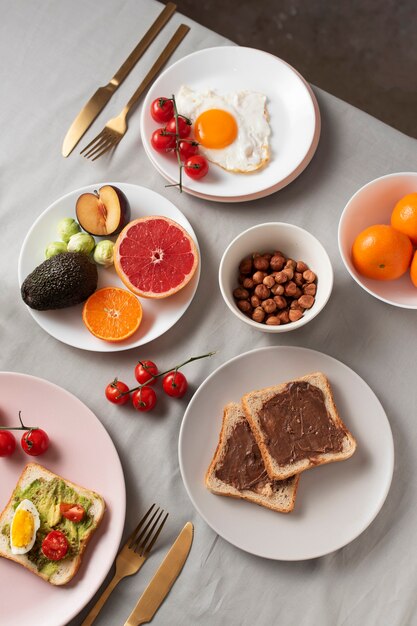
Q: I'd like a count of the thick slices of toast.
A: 3